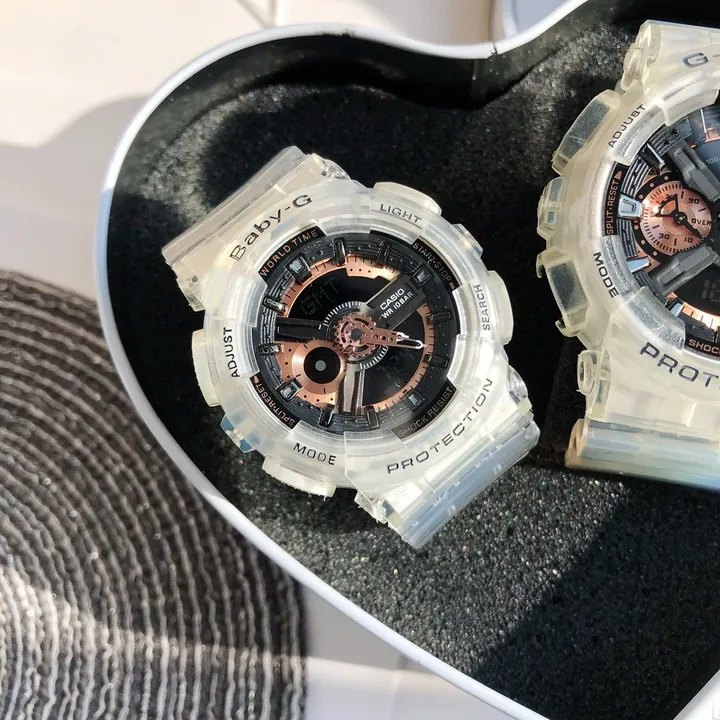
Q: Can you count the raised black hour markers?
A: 12